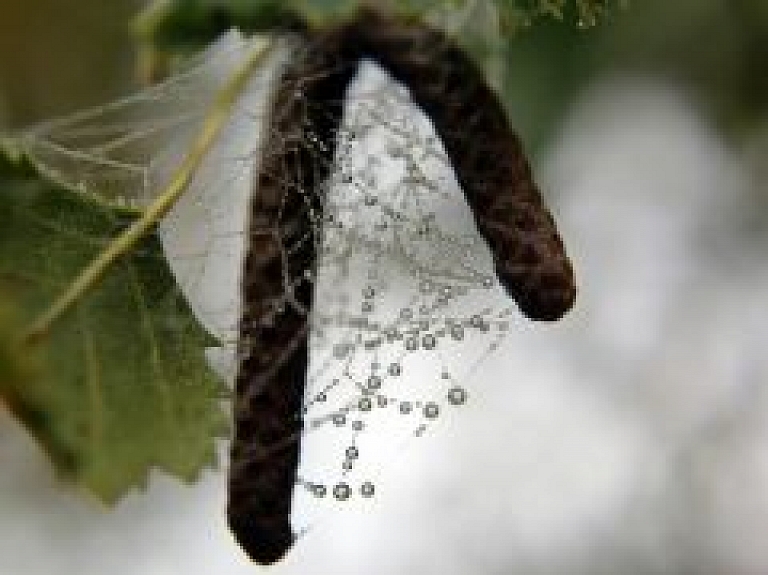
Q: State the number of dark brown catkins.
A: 2